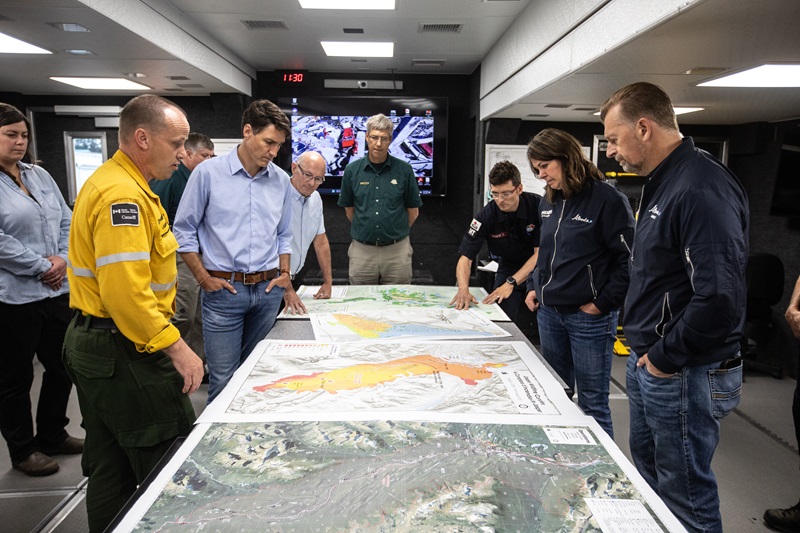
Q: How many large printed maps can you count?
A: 4